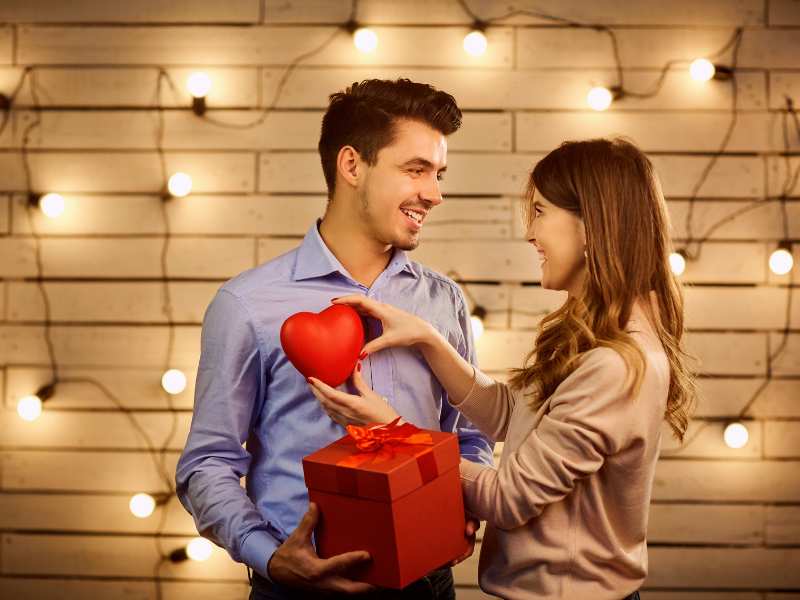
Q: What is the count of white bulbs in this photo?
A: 15